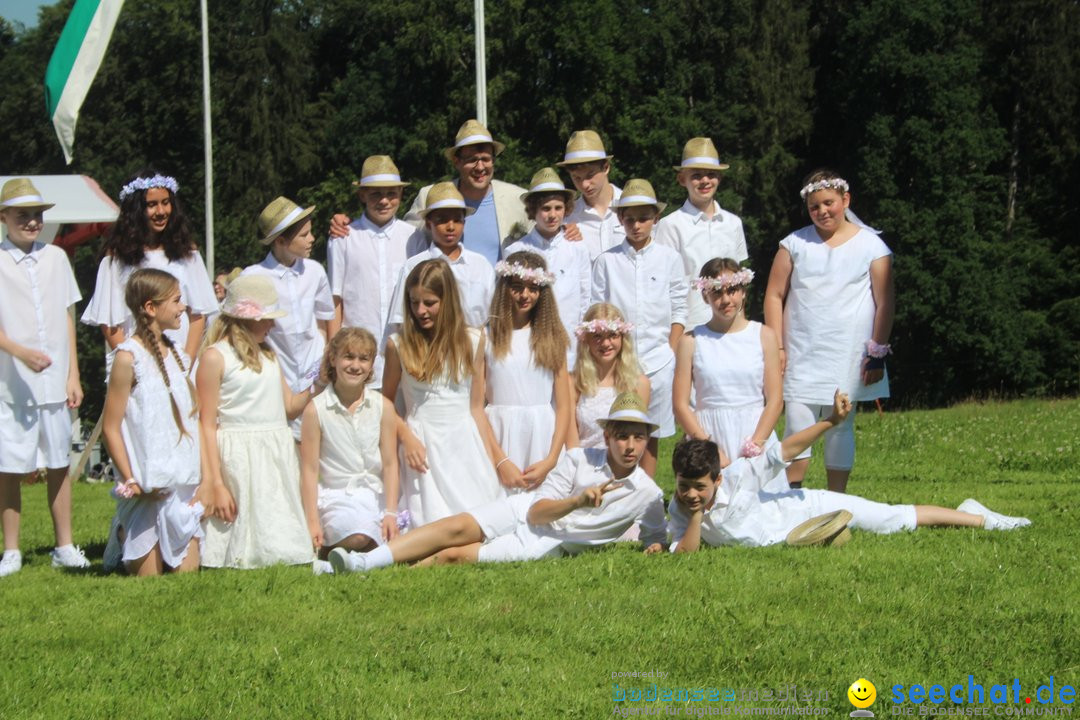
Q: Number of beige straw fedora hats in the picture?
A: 11